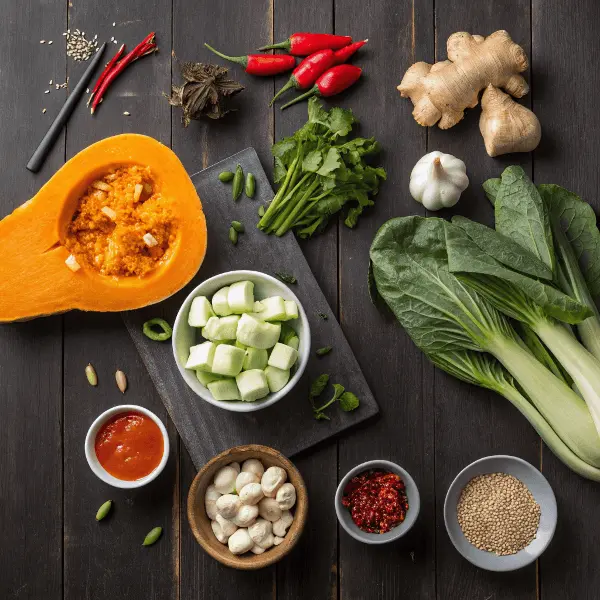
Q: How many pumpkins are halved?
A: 1